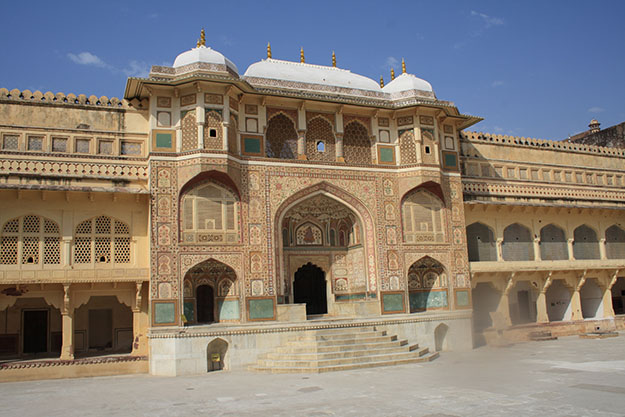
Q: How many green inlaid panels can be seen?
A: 8